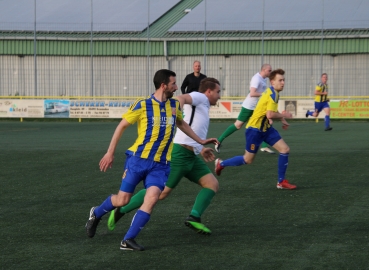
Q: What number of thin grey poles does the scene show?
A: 6